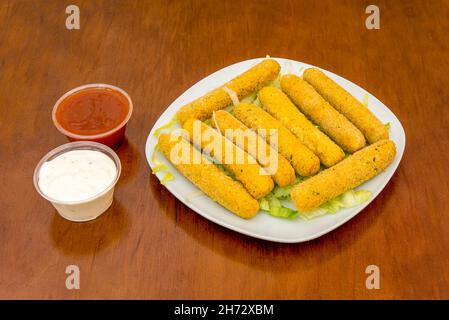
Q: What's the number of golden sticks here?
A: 9